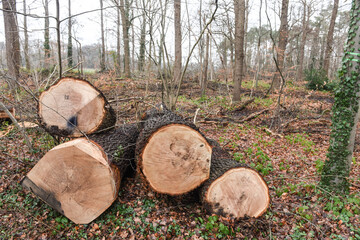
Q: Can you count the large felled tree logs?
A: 4